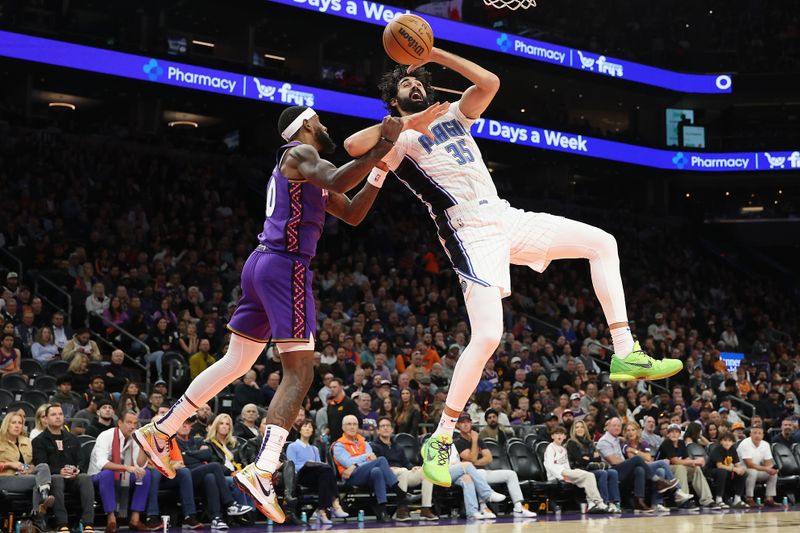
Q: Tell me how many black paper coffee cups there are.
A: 0